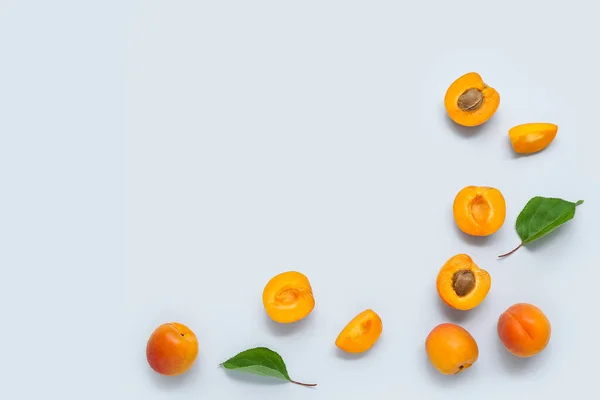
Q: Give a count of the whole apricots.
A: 3